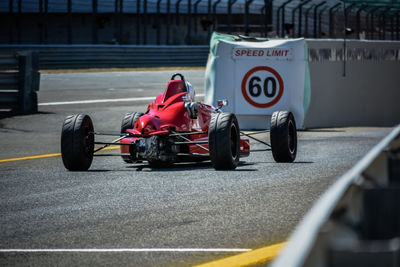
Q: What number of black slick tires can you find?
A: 4